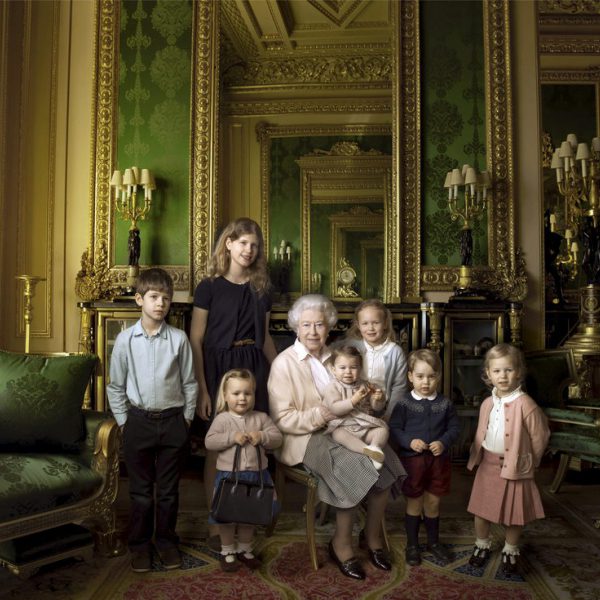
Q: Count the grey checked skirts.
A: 1